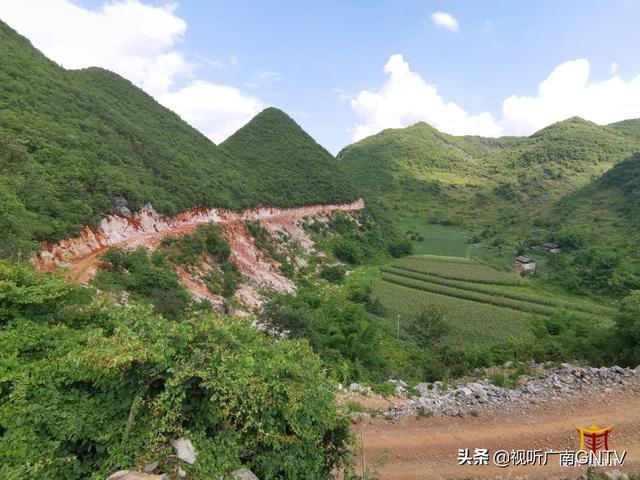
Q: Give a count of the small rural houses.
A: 2